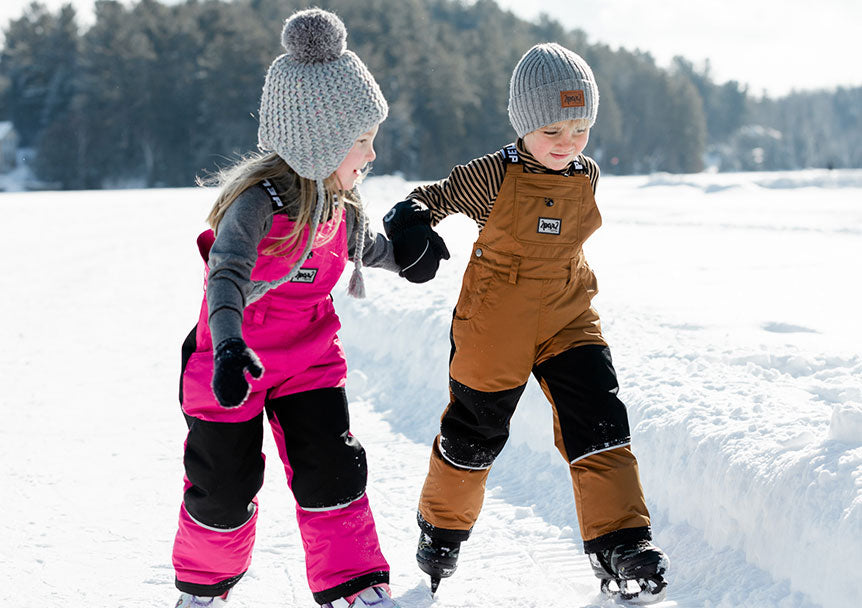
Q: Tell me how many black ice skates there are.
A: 2